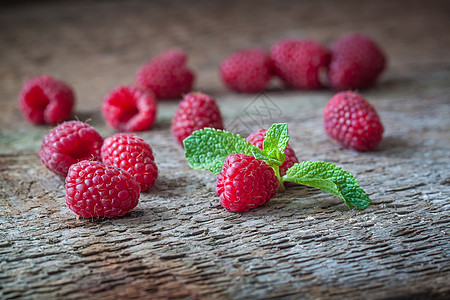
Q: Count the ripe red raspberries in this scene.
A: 13